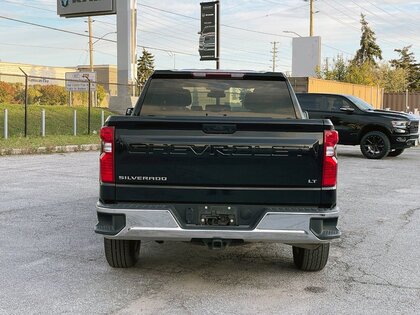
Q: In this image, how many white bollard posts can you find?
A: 4